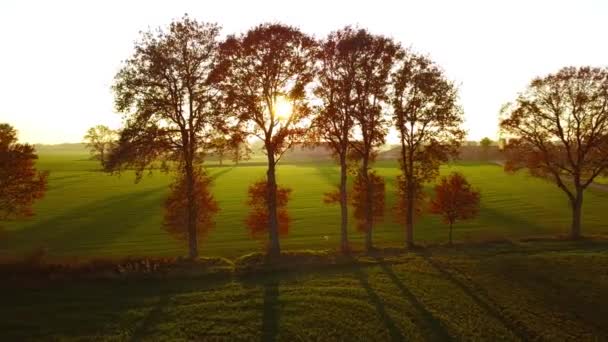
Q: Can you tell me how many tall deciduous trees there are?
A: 6